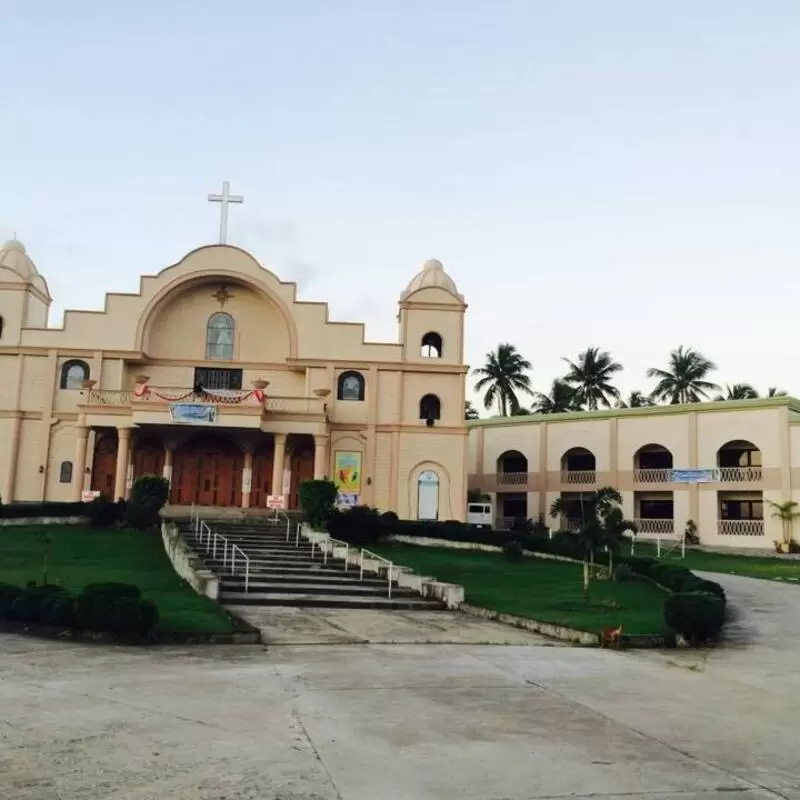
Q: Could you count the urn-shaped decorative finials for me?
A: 4